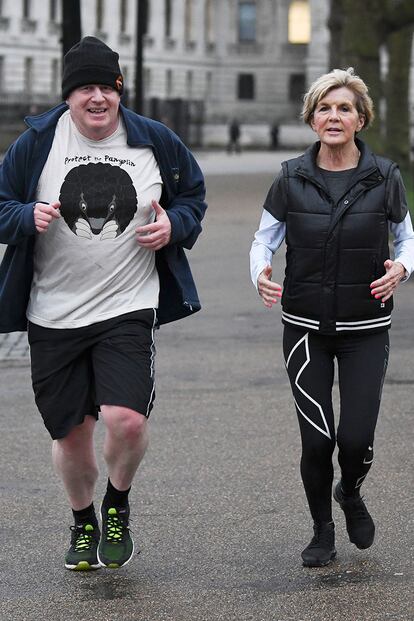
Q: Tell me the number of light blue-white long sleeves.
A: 2